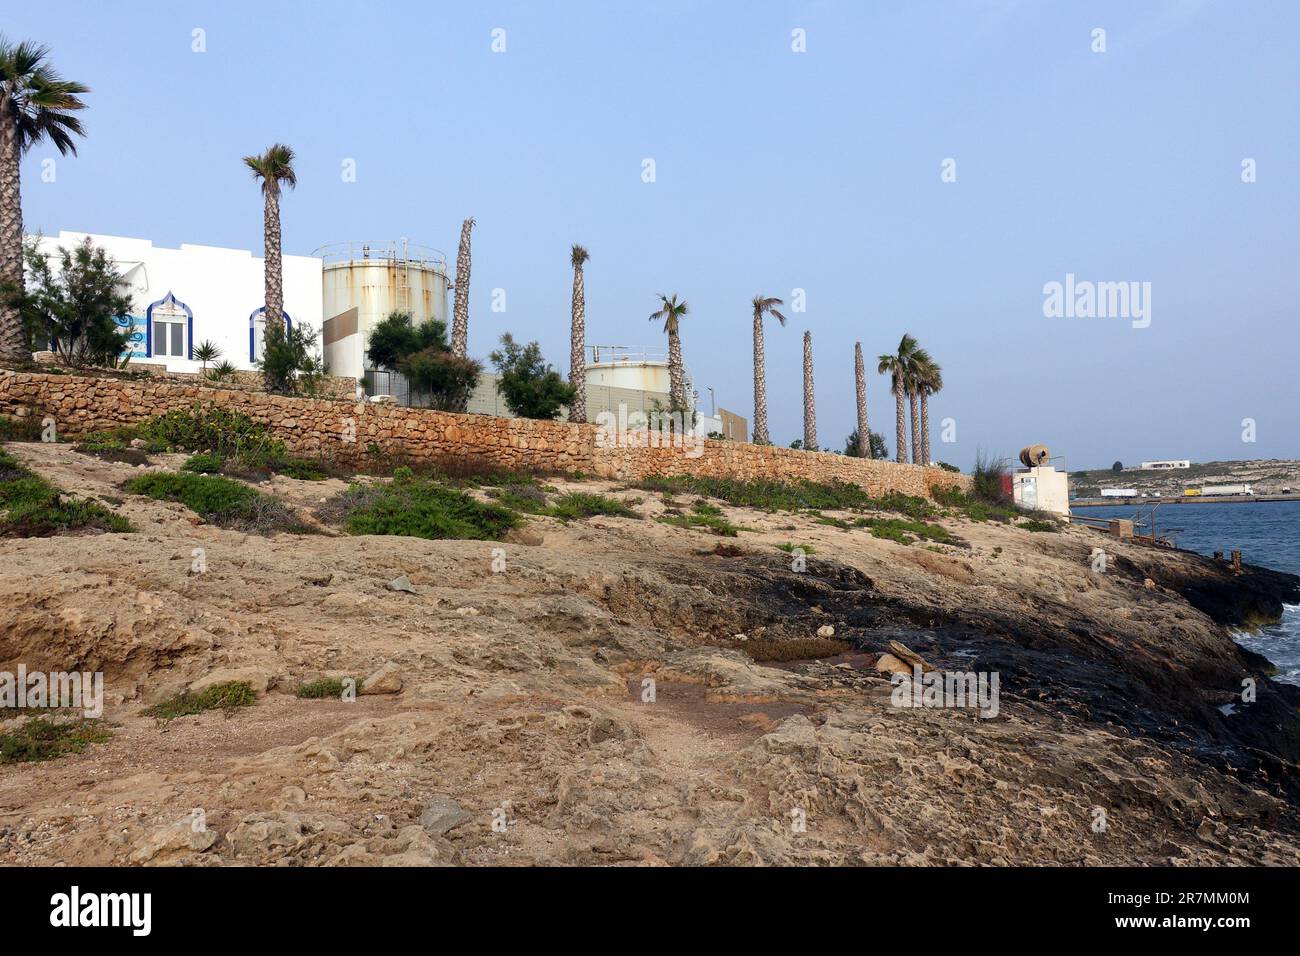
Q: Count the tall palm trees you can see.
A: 11